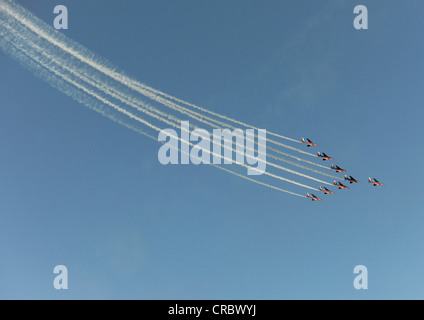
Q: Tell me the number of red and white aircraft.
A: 8